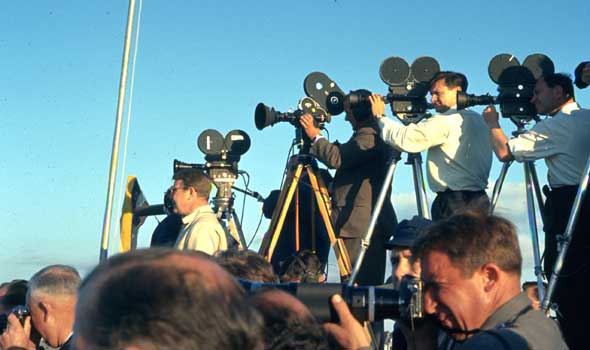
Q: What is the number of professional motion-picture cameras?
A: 4